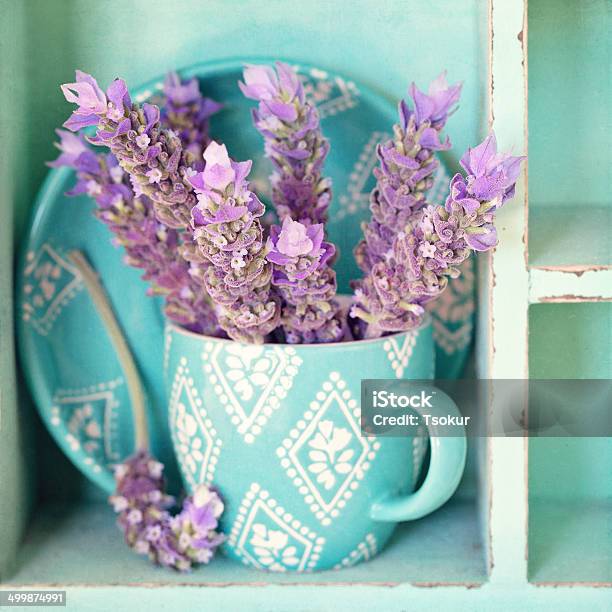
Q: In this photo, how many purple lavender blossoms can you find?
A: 9